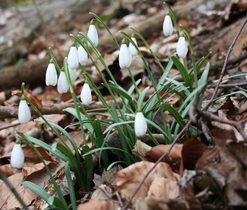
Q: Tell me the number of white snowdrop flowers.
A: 14